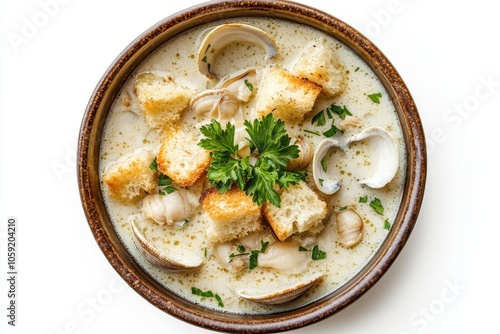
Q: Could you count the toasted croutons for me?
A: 7